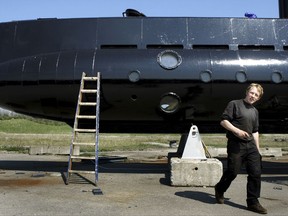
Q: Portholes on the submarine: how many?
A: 6